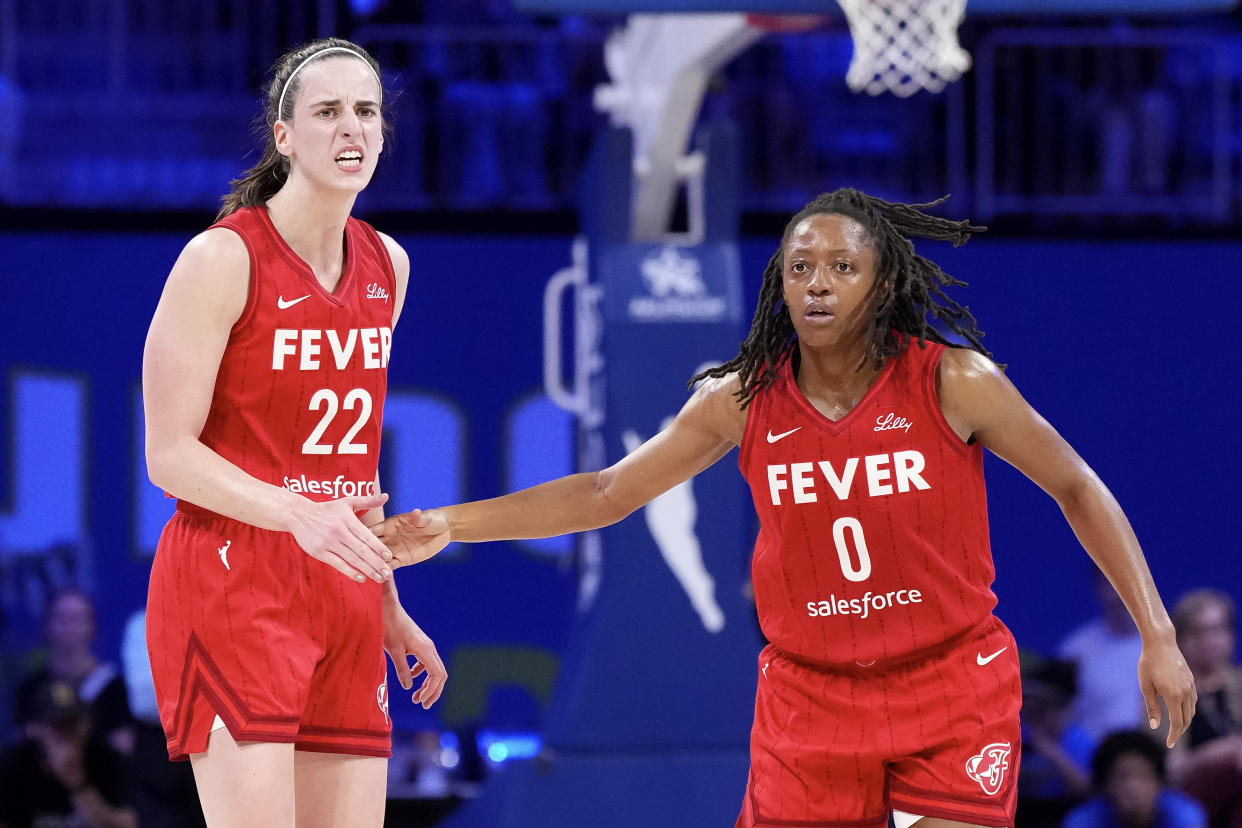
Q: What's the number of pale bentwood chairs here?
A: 0